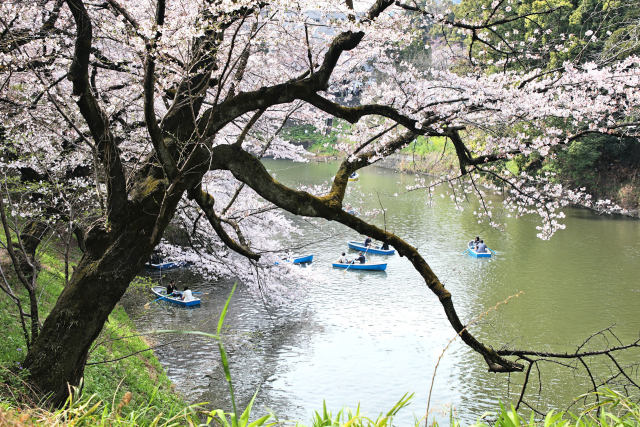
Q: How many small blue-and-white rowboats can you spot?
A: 6